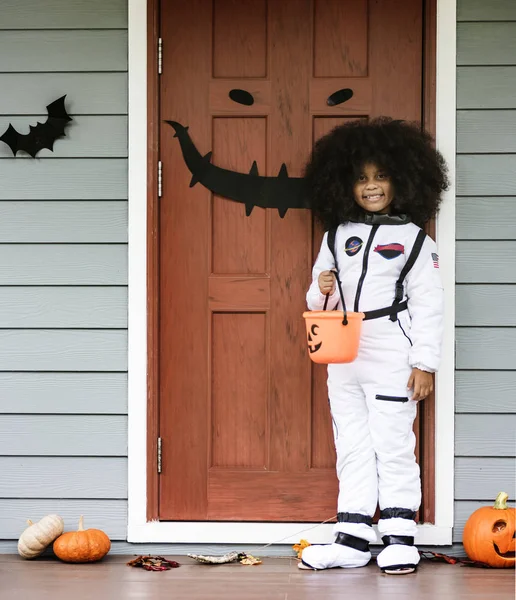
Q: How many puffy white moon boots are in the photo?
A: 2